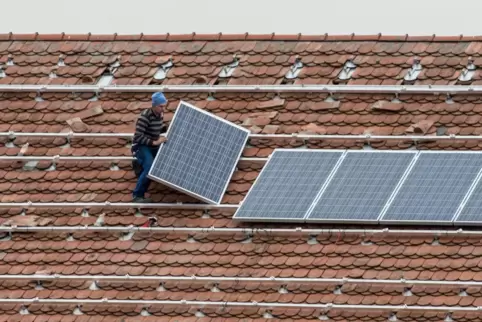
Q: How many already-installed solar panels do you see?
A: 4